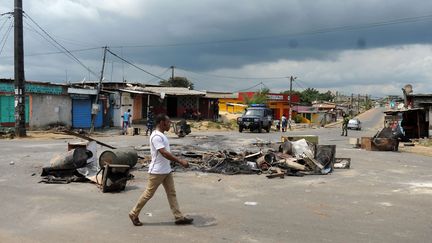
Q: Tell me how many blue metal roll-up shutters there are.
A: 1